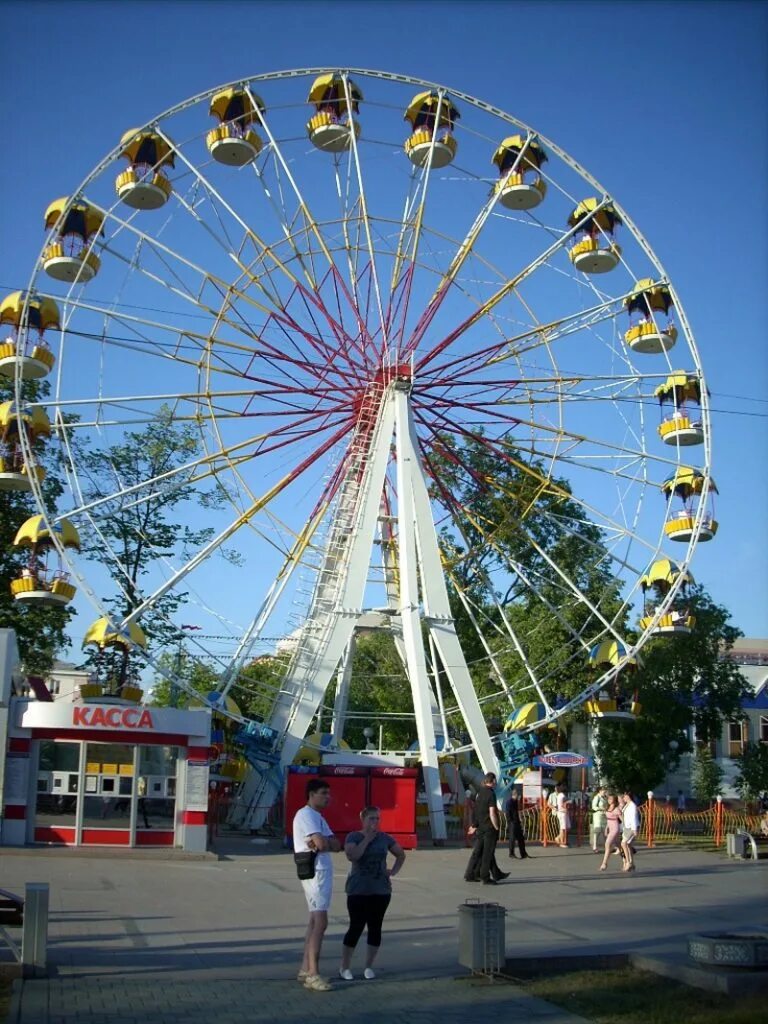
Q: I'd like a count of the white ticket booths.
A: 1